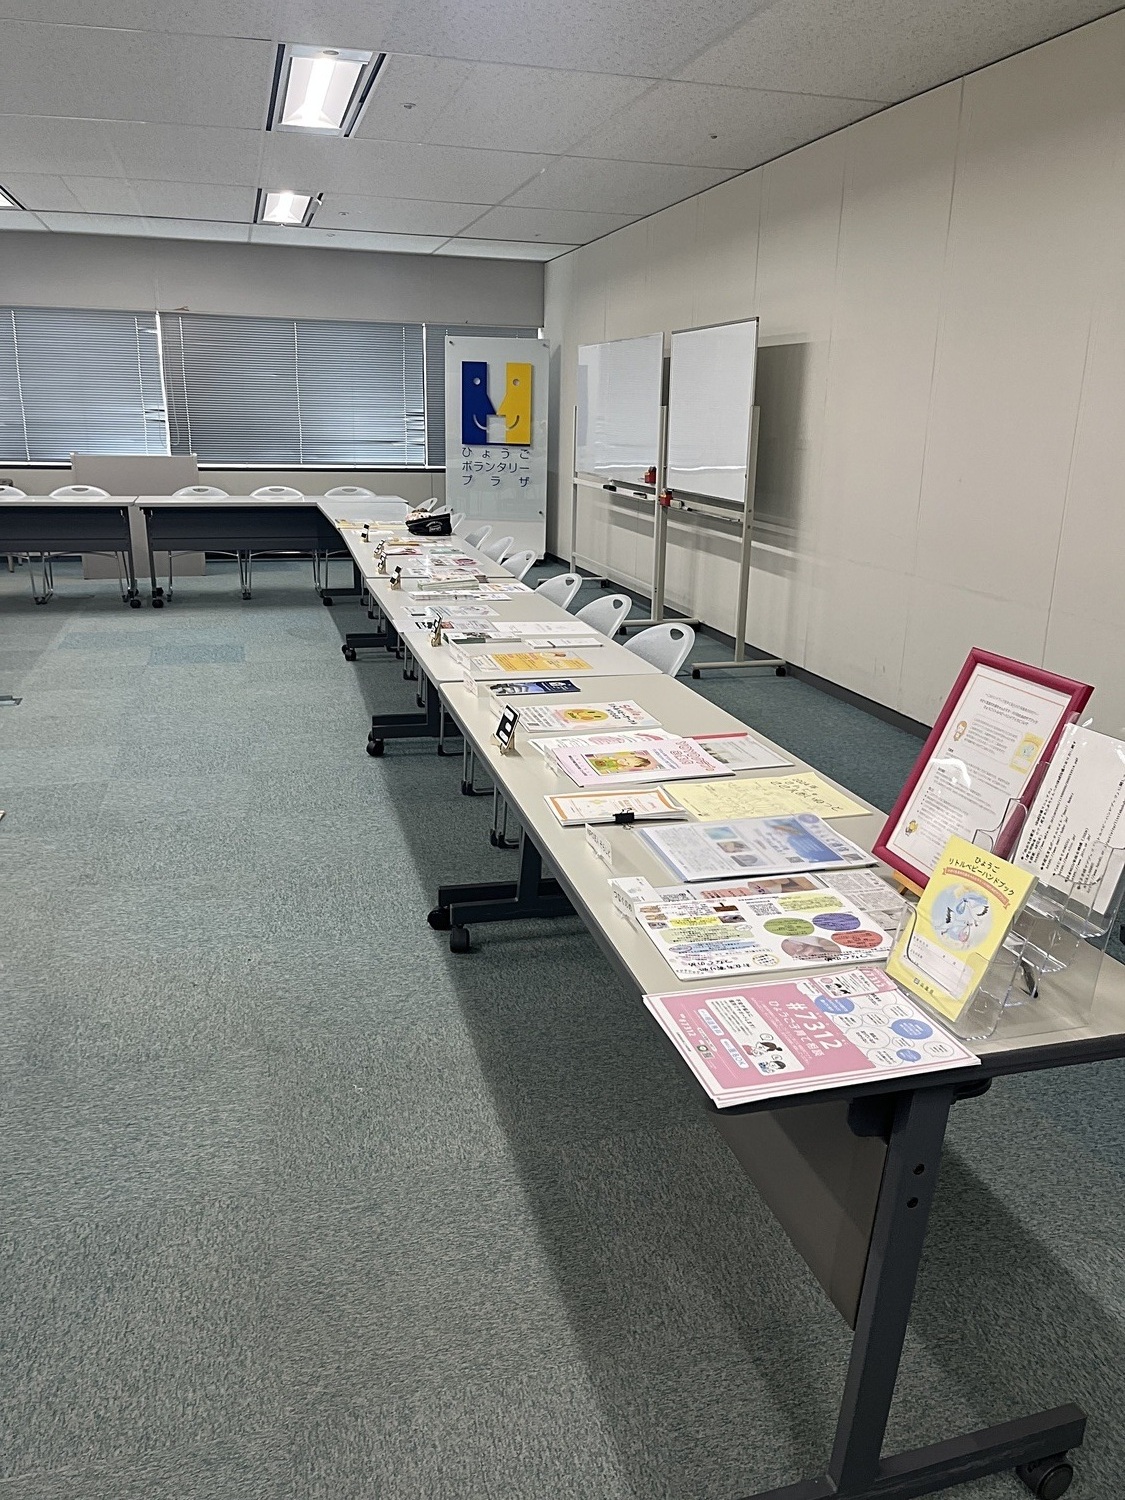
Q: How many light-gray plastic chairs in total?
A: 14